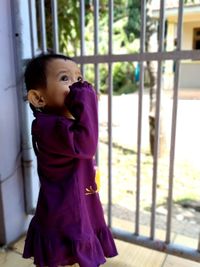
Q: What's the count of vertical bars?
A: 9